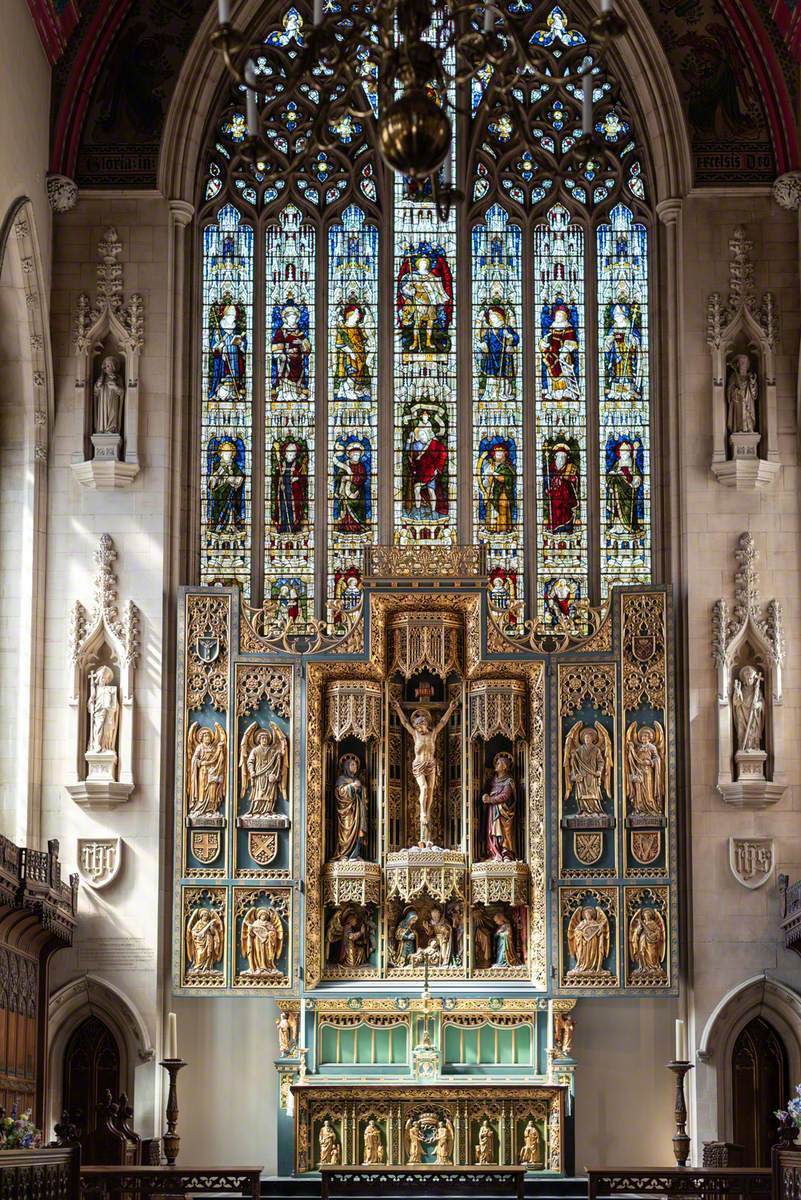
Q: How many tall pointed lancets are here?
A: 7